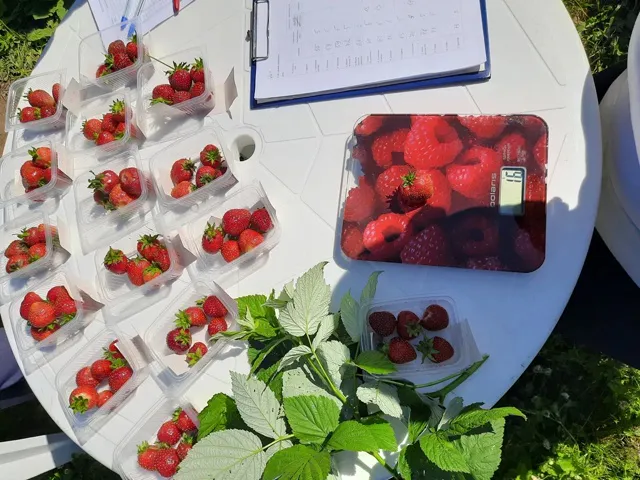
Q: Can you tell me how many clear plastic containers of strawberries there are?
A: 15